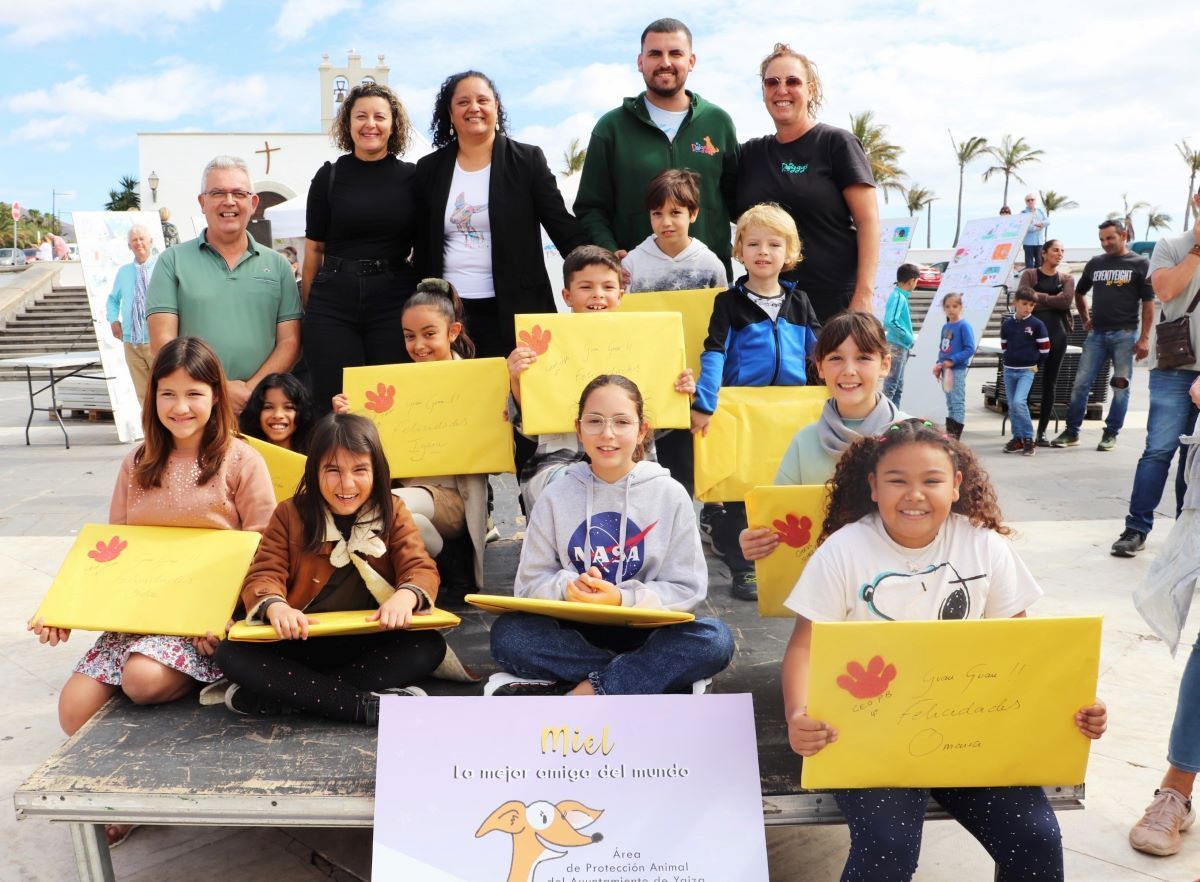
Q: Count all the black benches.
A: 1